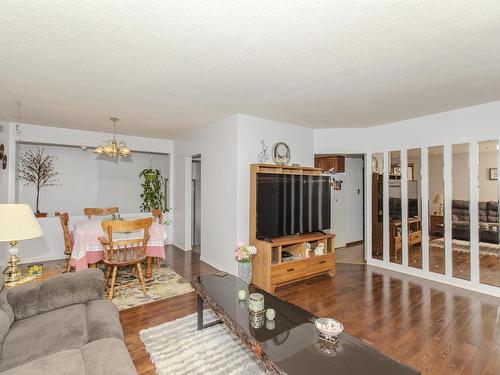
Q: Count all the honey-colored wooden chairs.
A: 4